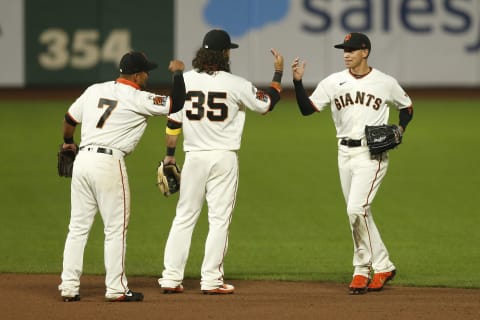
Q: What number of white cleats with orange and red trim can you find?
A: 2